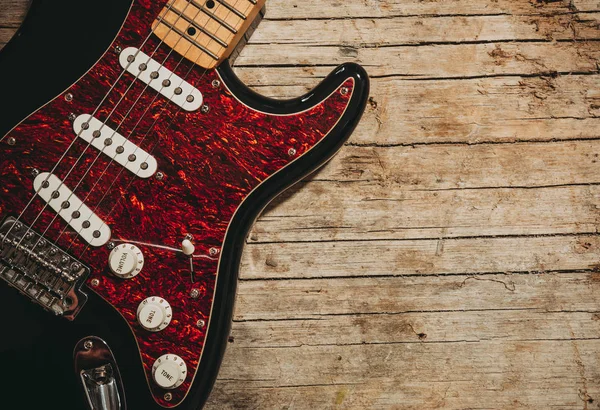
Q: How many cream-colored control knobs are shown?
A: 3